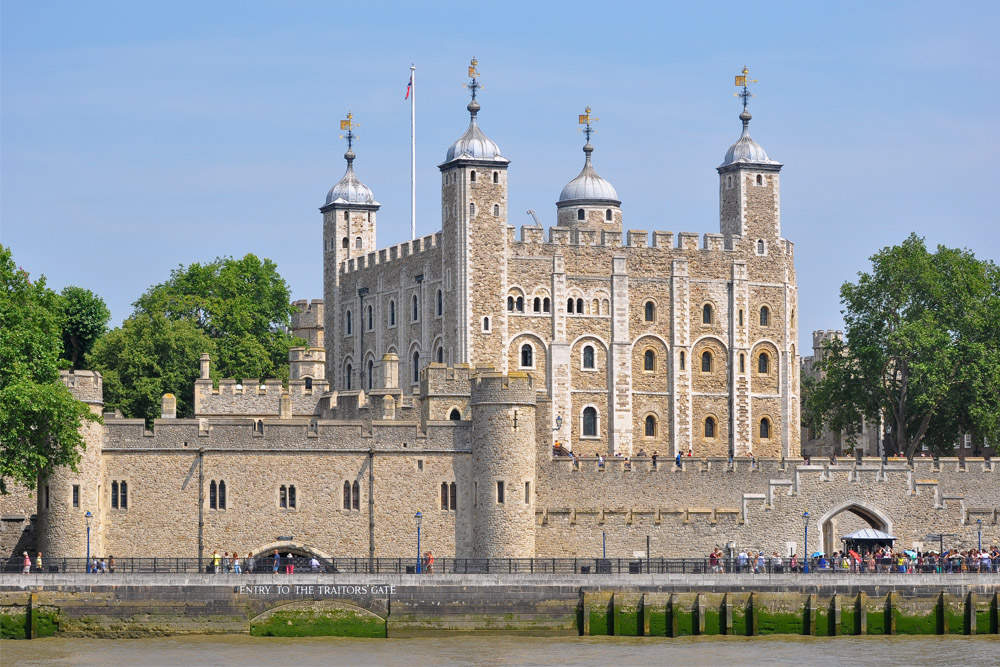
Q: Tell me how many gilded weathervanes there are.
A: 4